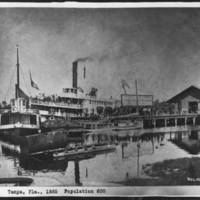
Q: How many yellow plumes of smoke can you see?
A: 0